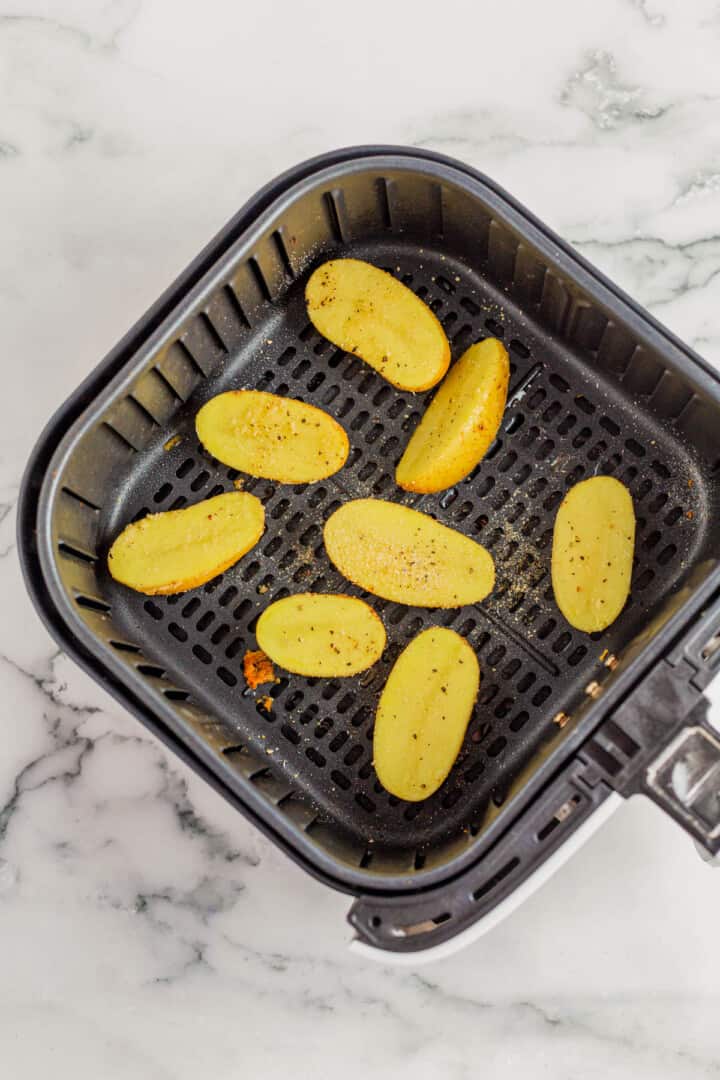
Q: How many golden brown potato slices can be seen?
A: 8